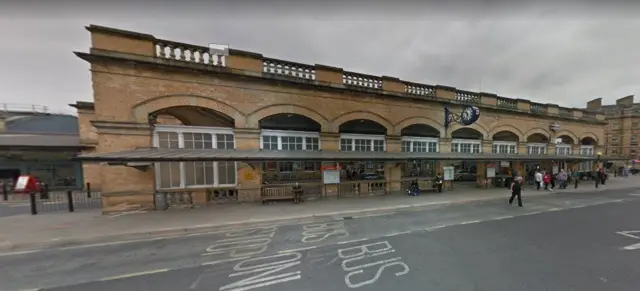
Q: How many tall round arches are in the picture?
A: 9